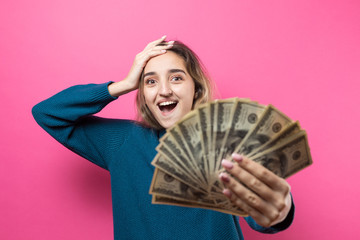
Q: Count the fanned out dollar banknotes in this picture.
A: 14